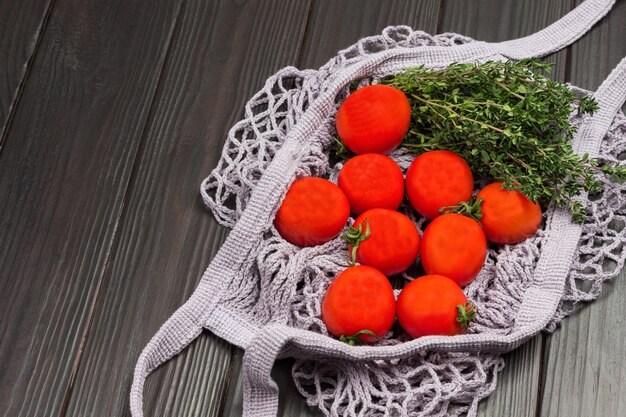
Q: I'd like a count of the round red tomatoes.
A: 9